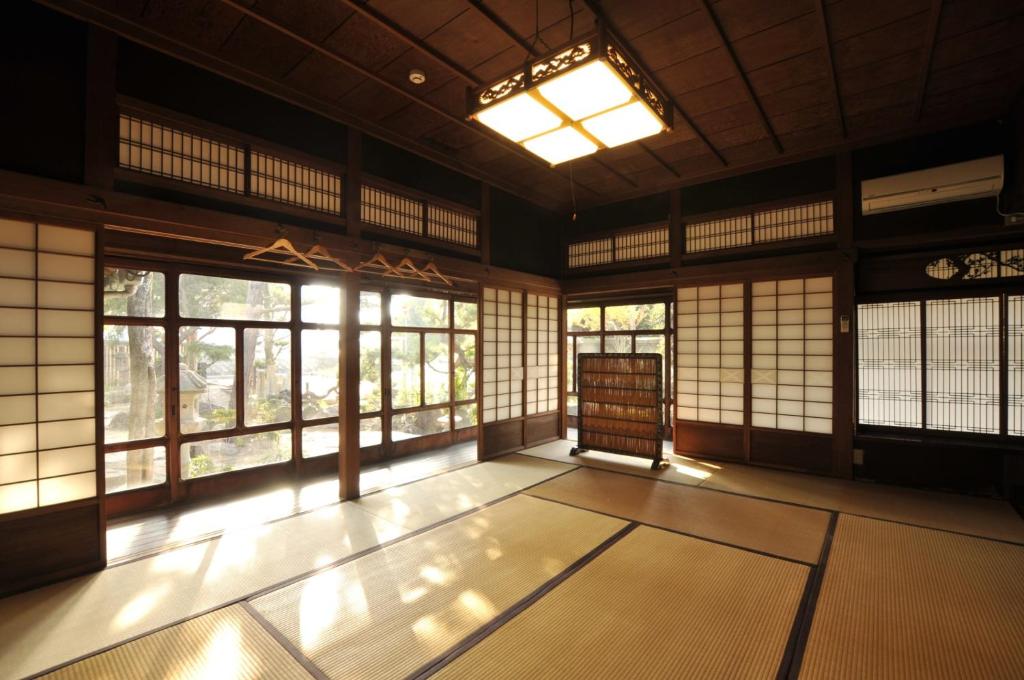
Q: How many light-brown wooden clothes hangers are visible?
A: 5